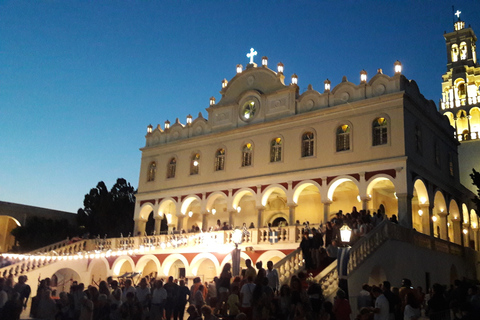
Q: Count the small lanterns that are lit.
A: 12